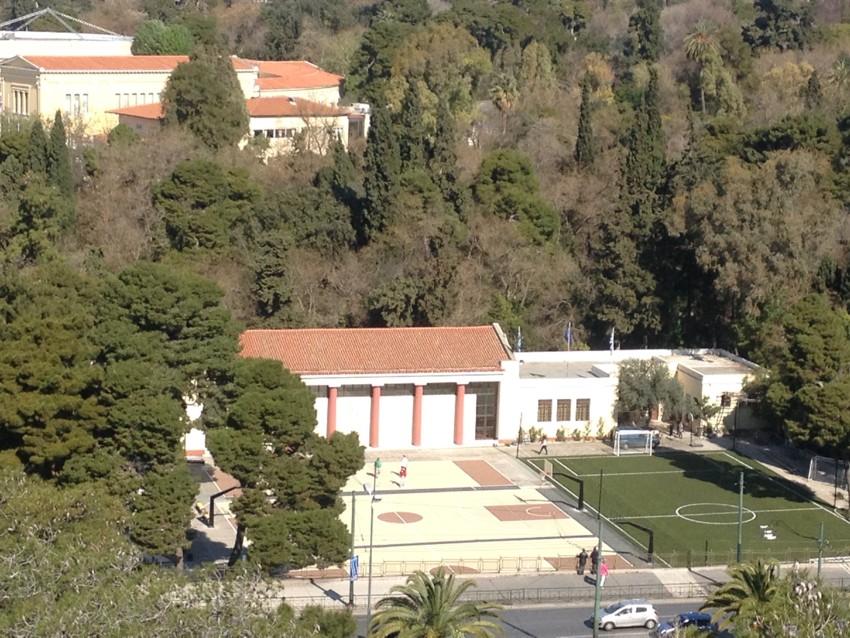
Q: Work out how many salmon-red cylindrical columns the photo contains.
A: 4